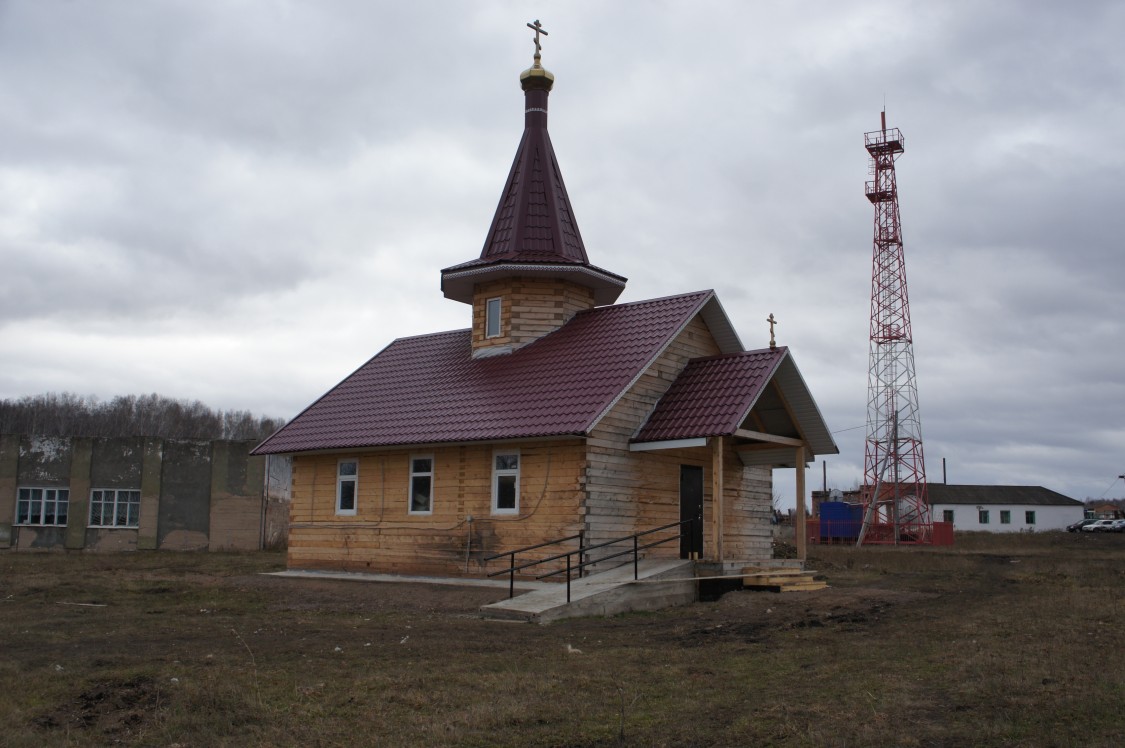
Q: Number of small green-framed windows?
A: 4